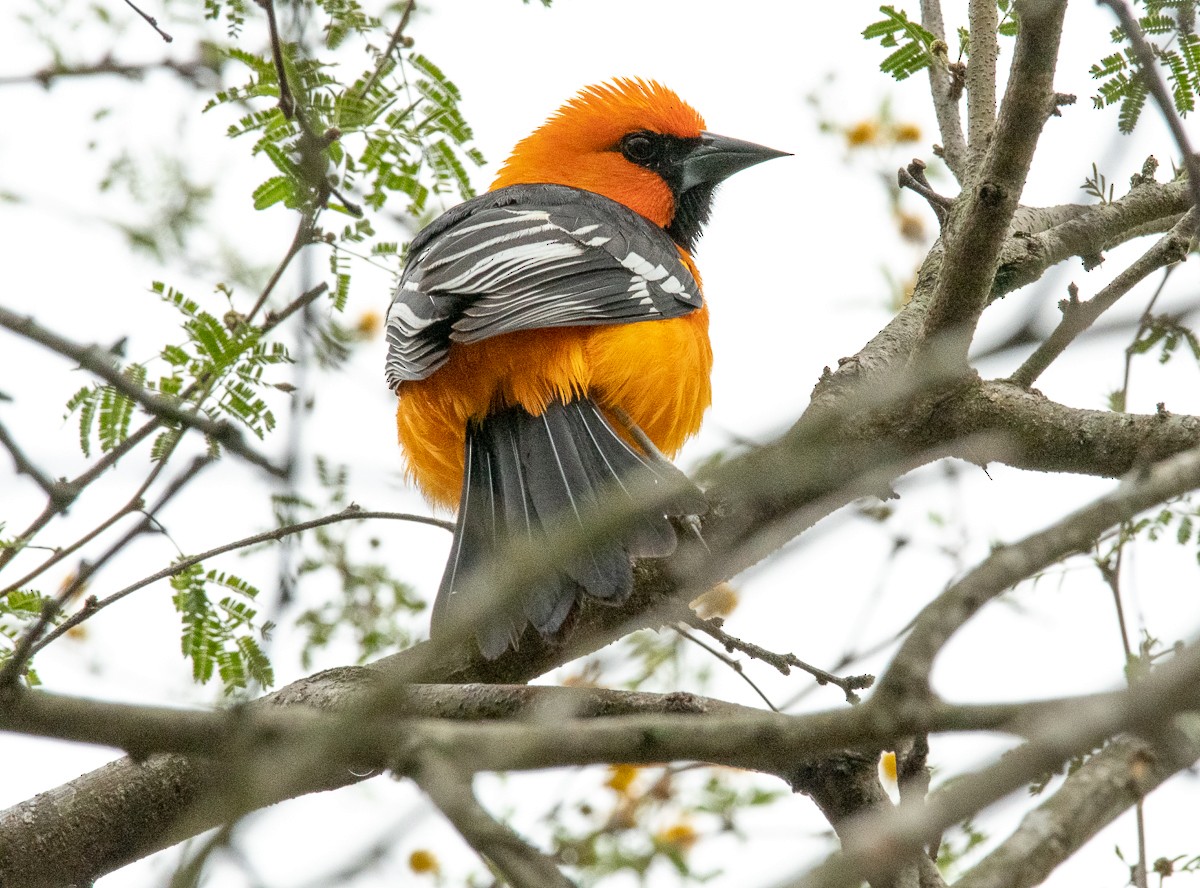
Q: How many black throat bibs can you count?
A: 1